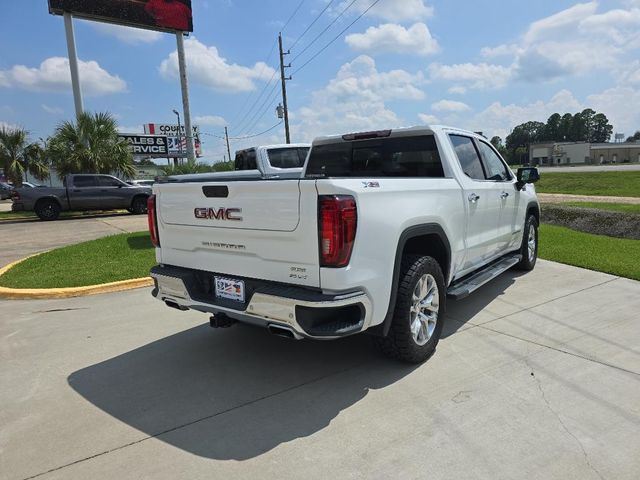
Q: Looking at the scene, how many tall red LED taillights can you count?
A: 2